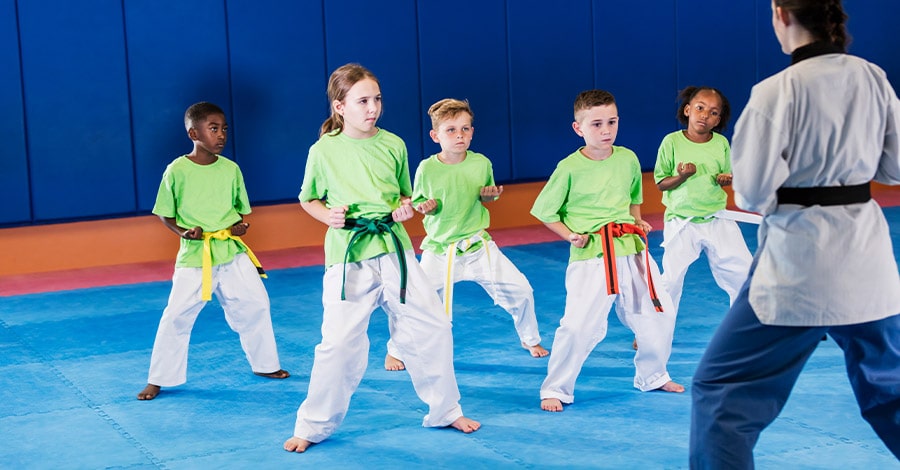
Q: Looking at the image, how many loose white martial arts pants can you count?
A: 5